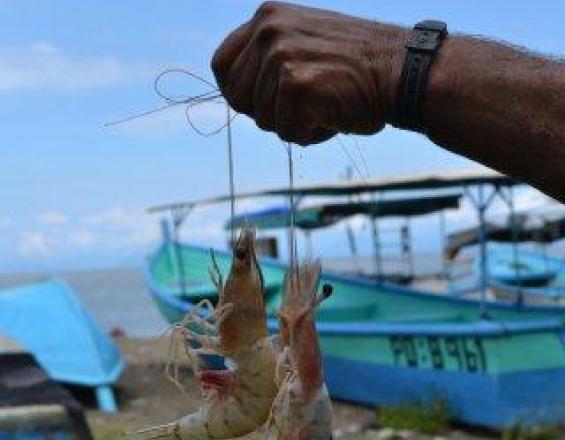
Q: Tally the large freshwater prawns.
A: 2